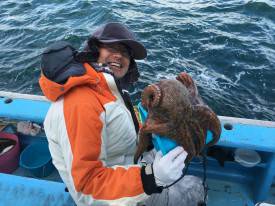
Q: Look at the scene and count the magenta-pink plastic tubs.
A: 1